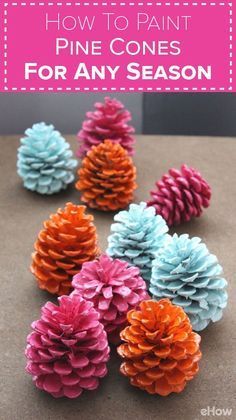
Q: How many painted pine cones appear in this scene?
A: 10